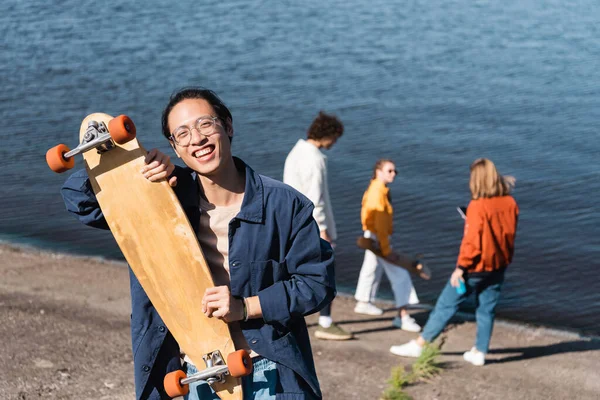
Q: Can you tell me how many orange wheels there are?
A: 4